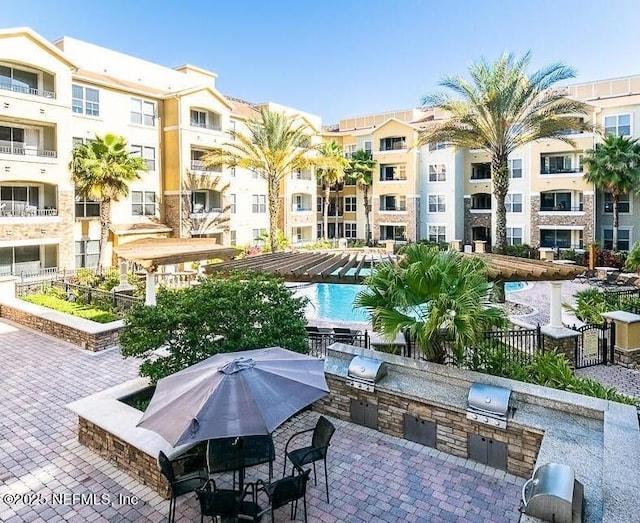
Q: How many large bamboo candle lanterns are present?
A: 0